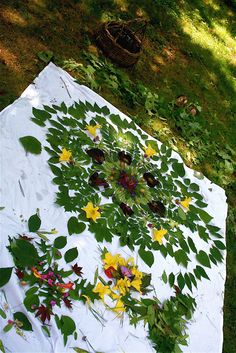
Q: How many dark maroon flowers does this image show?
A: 6